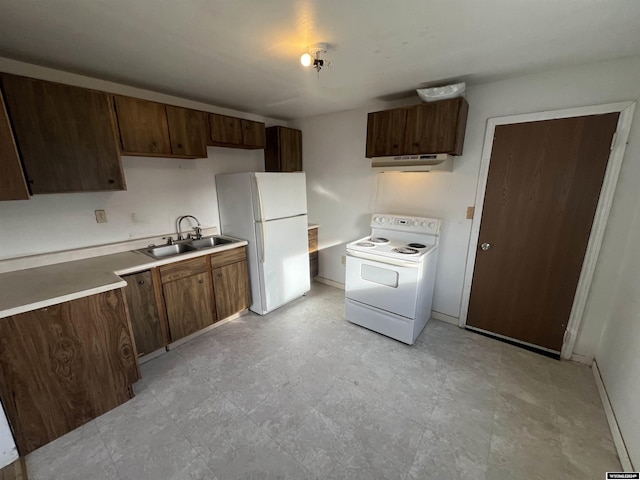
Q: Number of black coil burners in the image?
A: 4